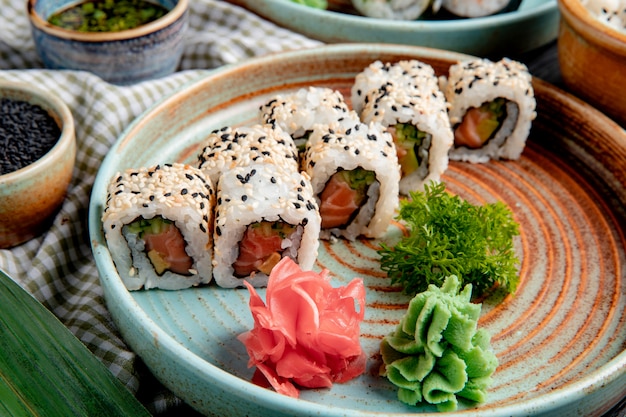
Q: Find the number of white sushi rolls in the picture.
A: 8